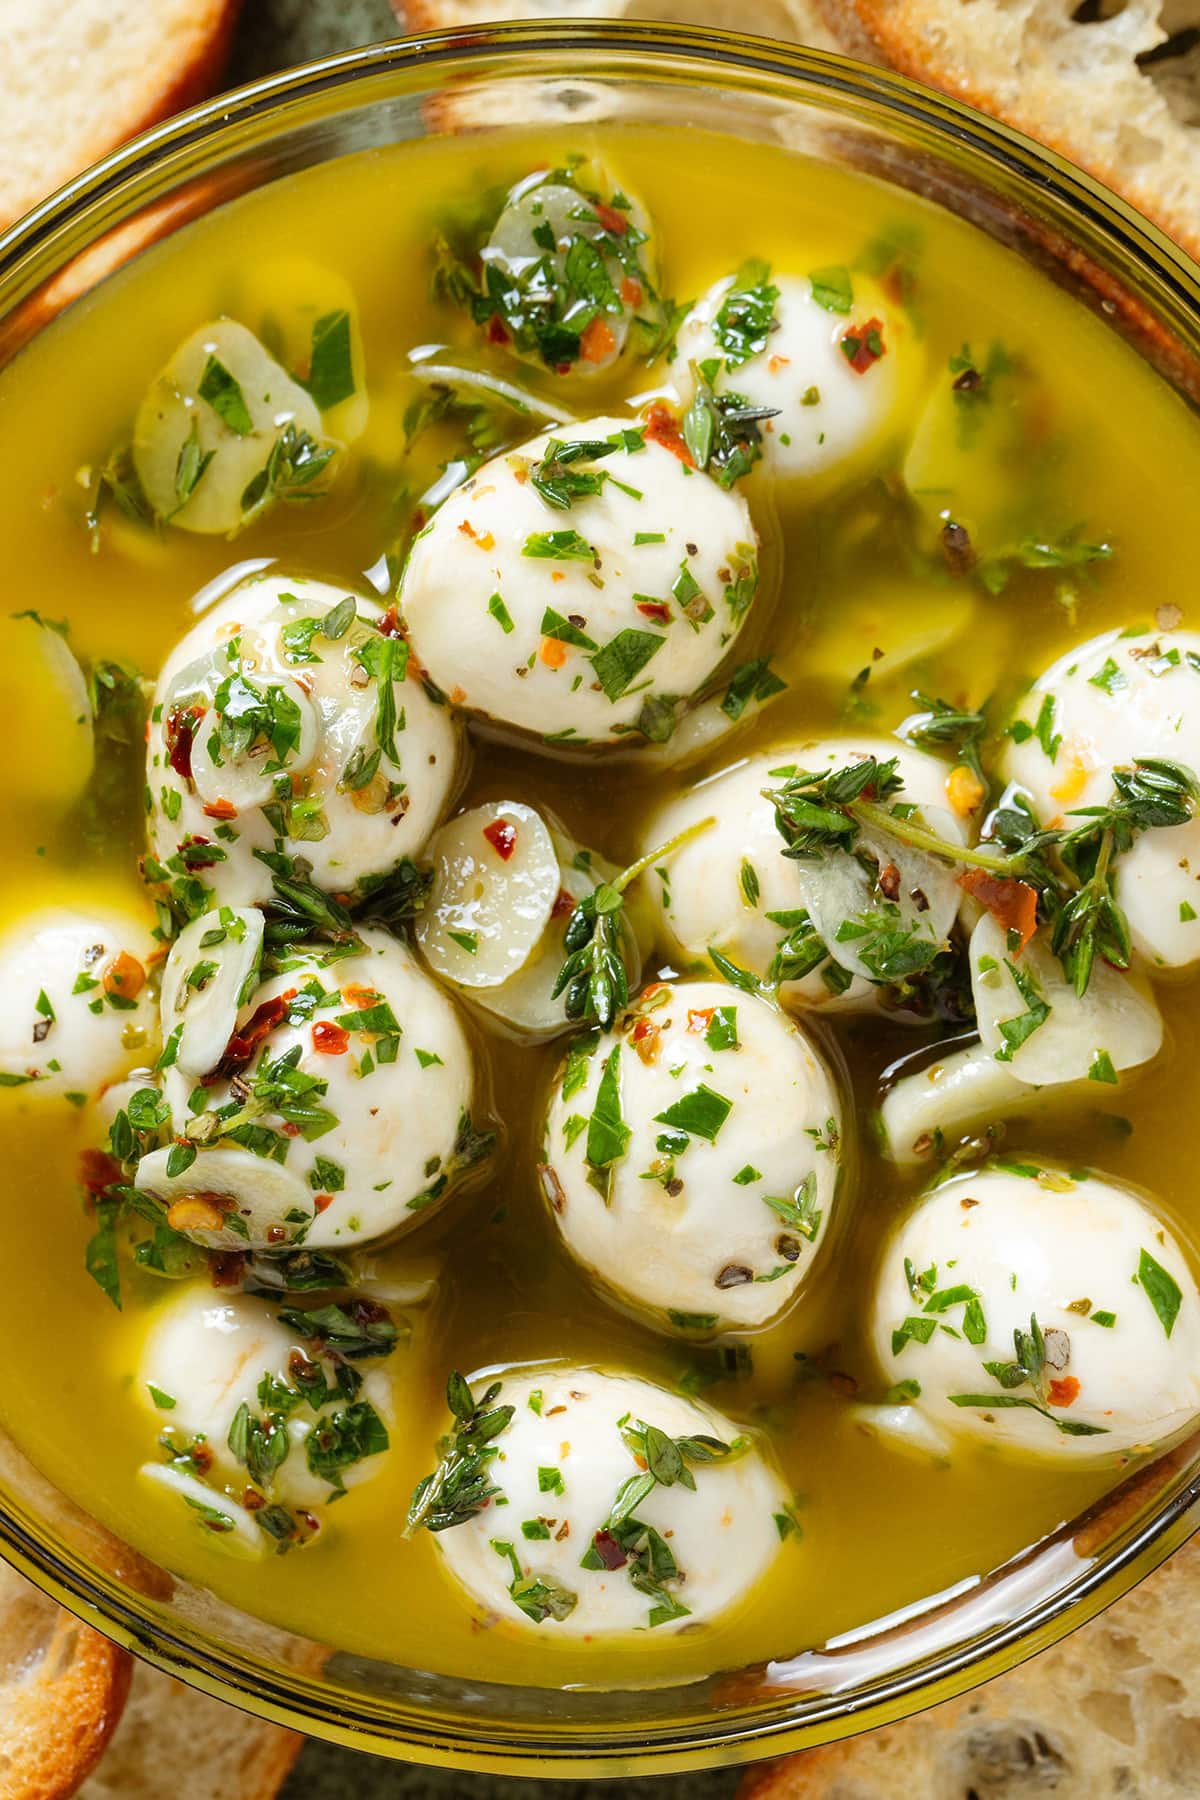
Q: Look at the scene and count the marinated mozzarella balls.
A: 11